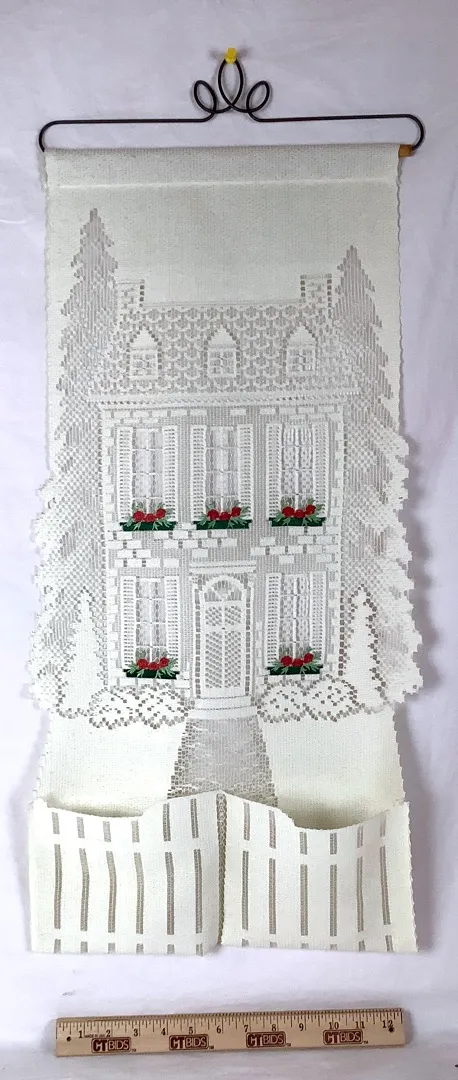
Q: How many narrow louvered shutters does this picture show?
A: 10